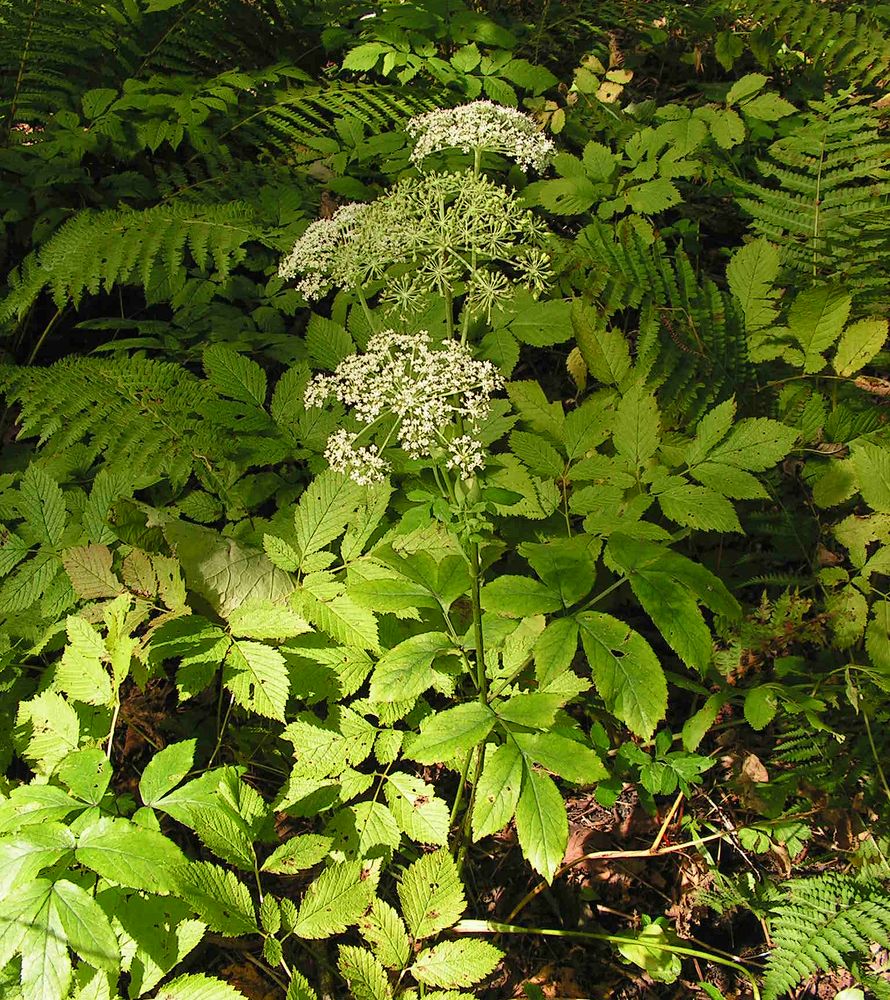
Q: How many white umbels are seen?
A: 3